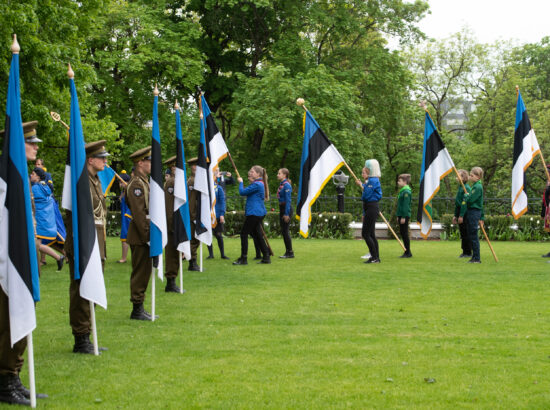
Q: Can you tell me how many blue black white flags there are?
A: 9